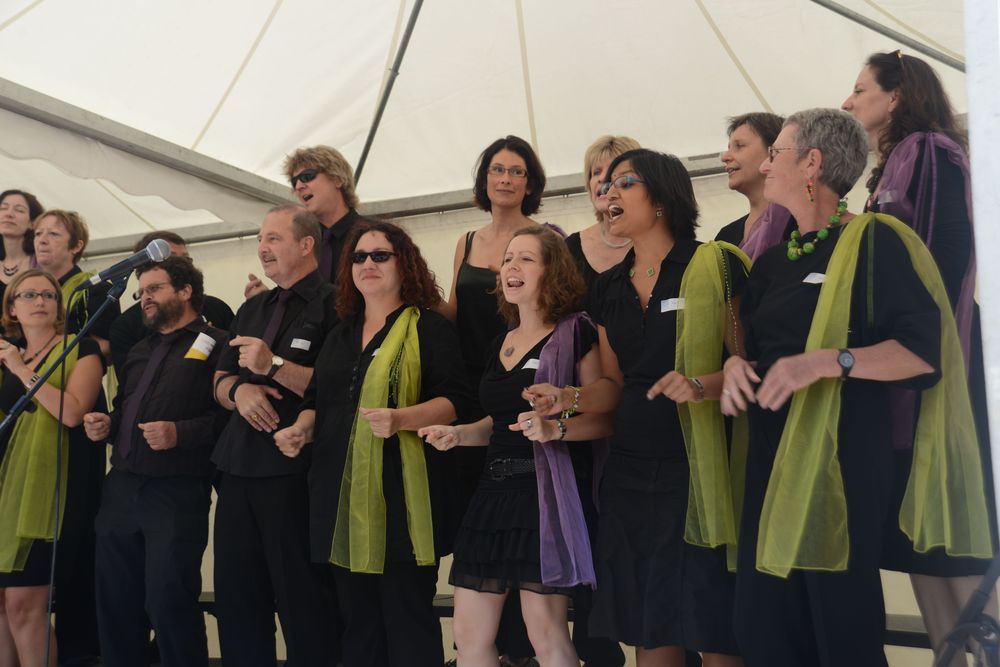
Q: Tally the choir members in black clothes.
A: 15